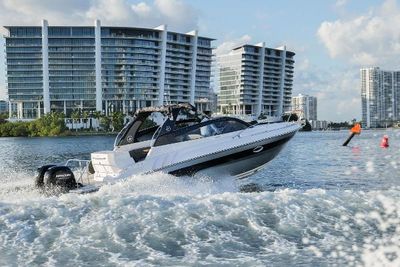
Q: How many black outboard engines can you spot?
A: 2